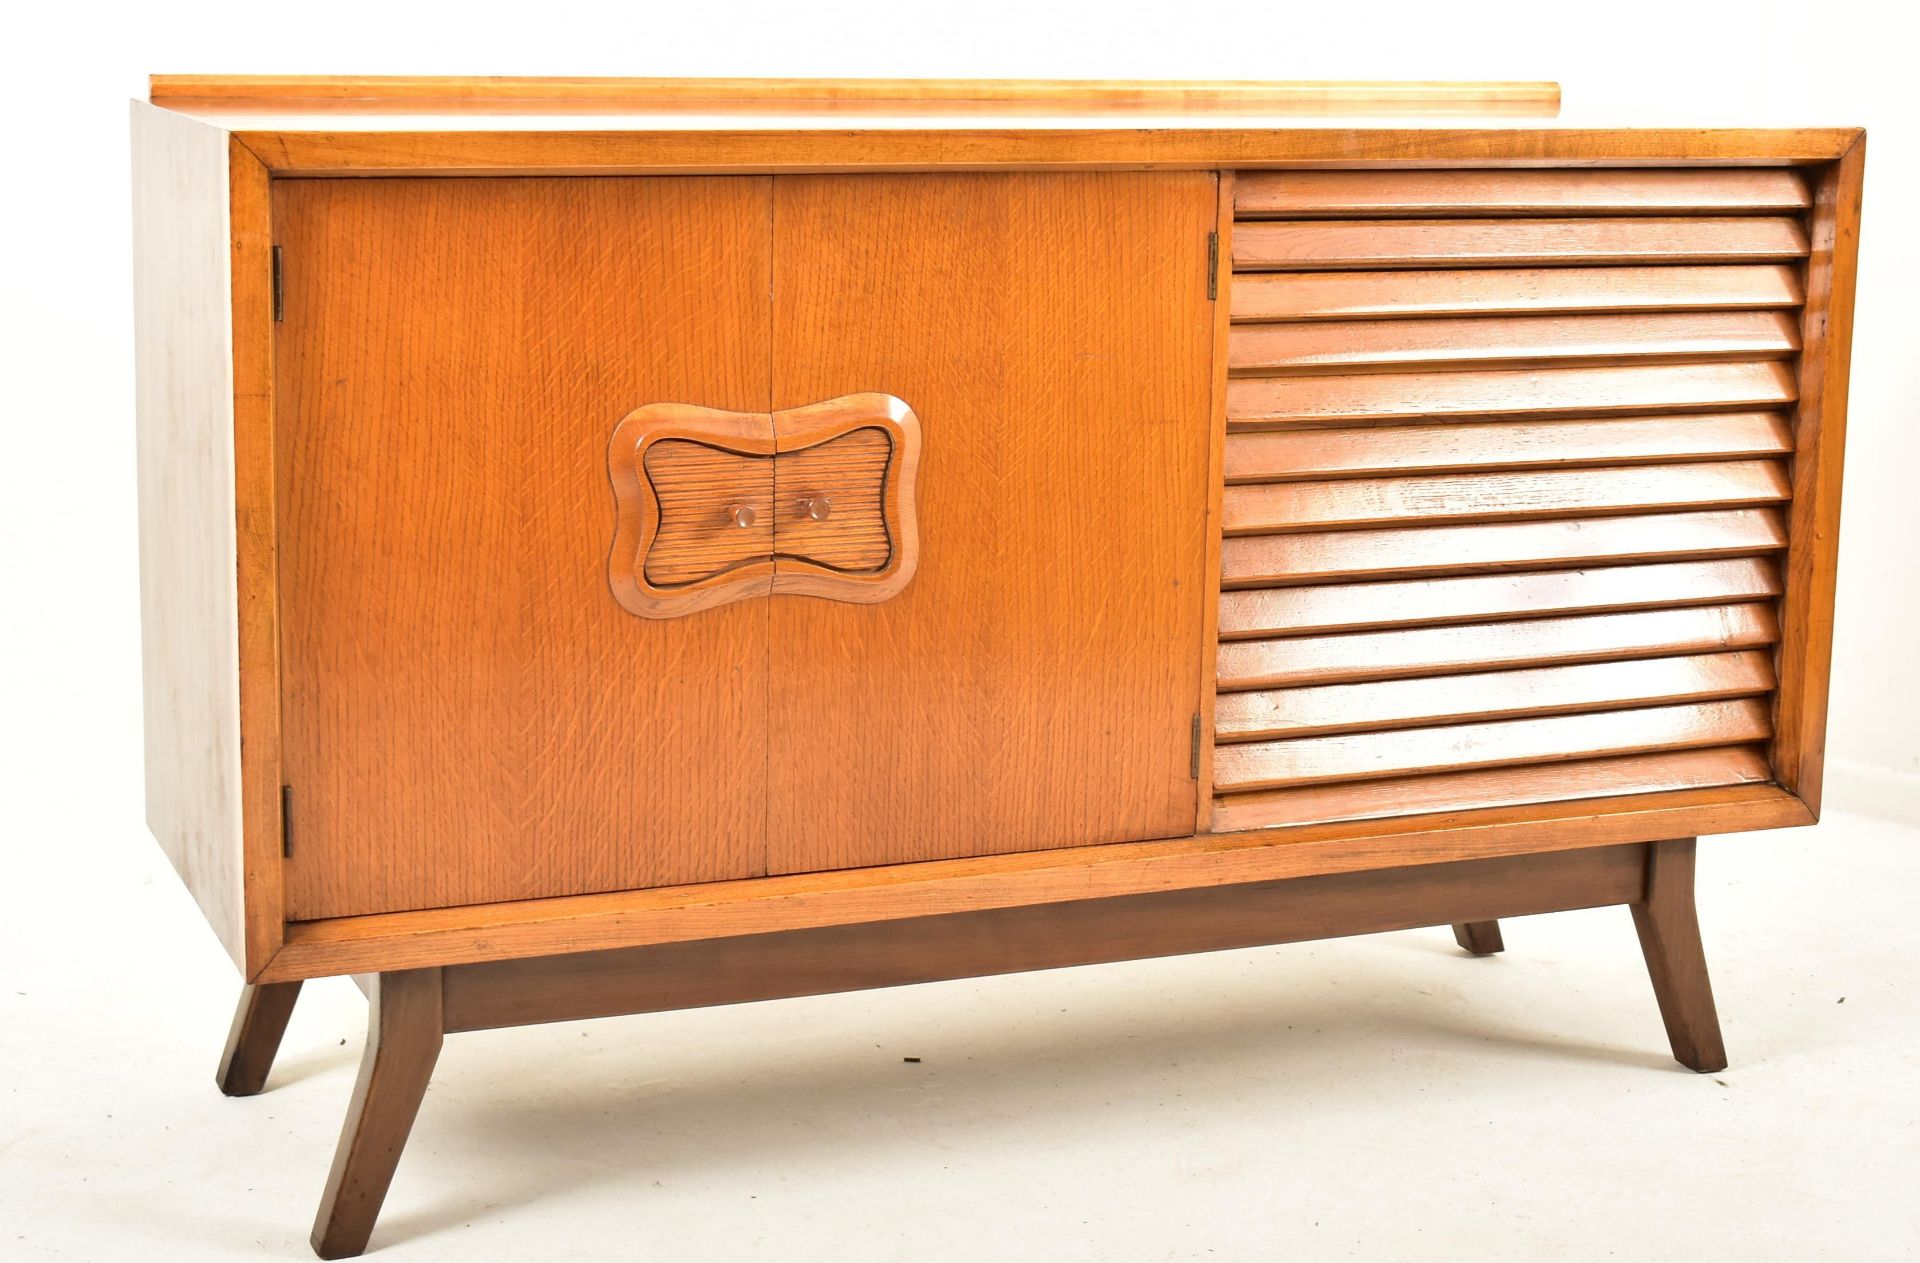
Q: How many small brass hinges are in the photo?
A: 4